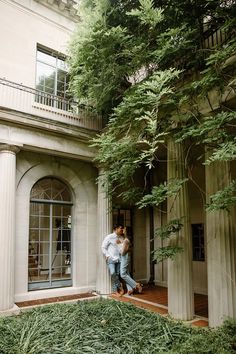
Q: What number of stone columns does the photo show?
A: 4